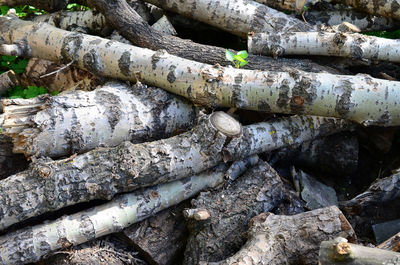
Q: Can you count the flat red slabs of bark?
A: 0